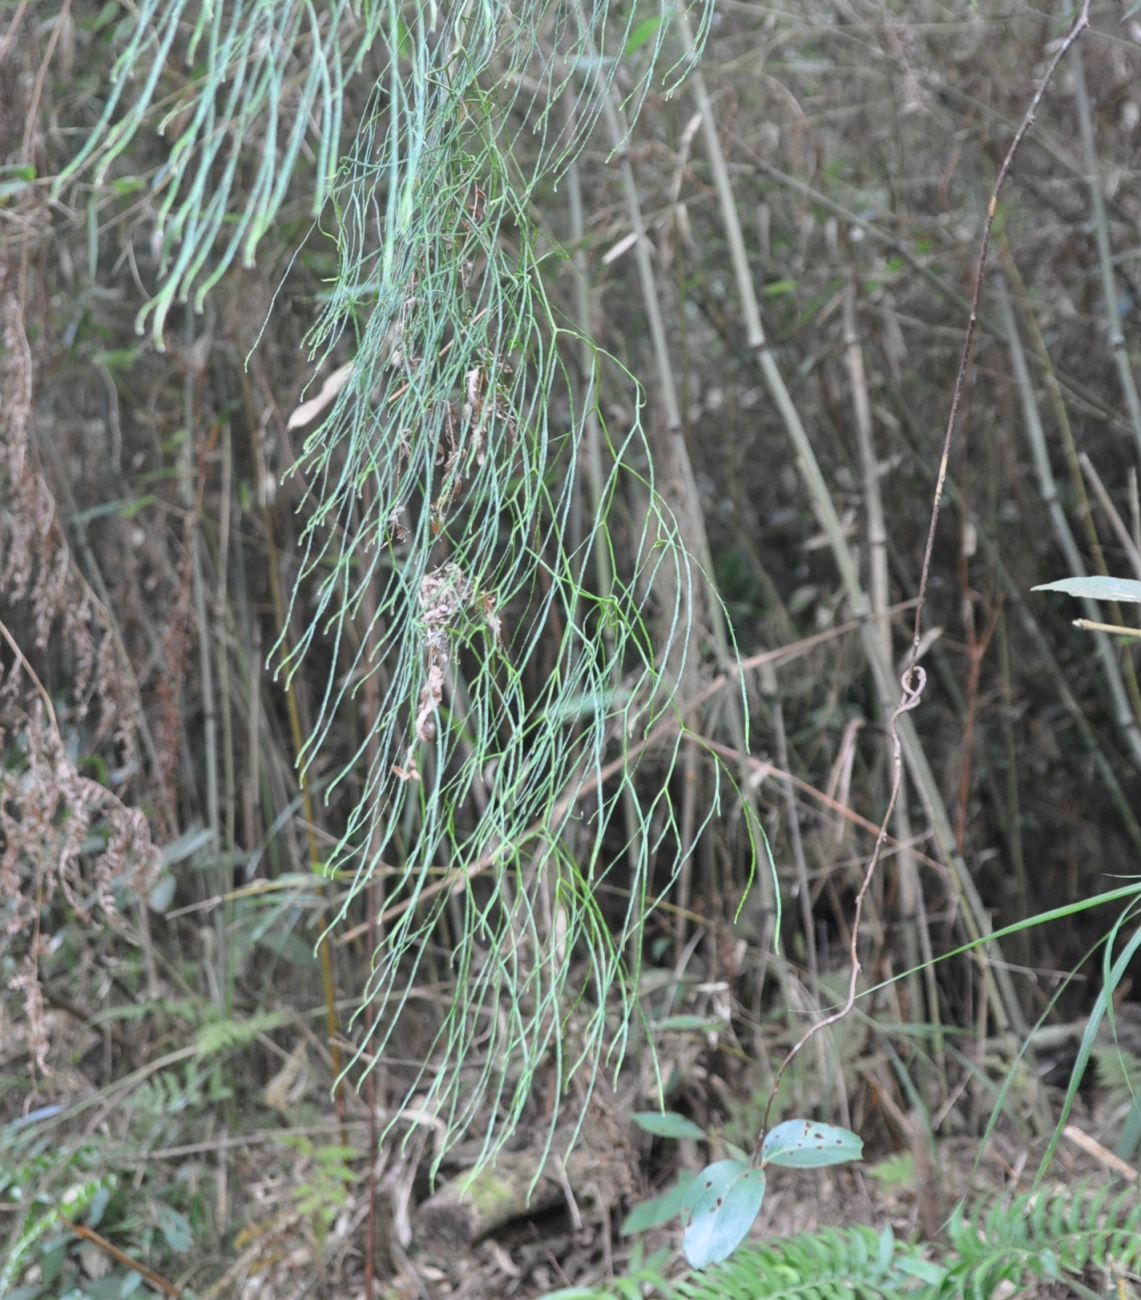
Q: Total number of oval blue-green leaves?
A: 2